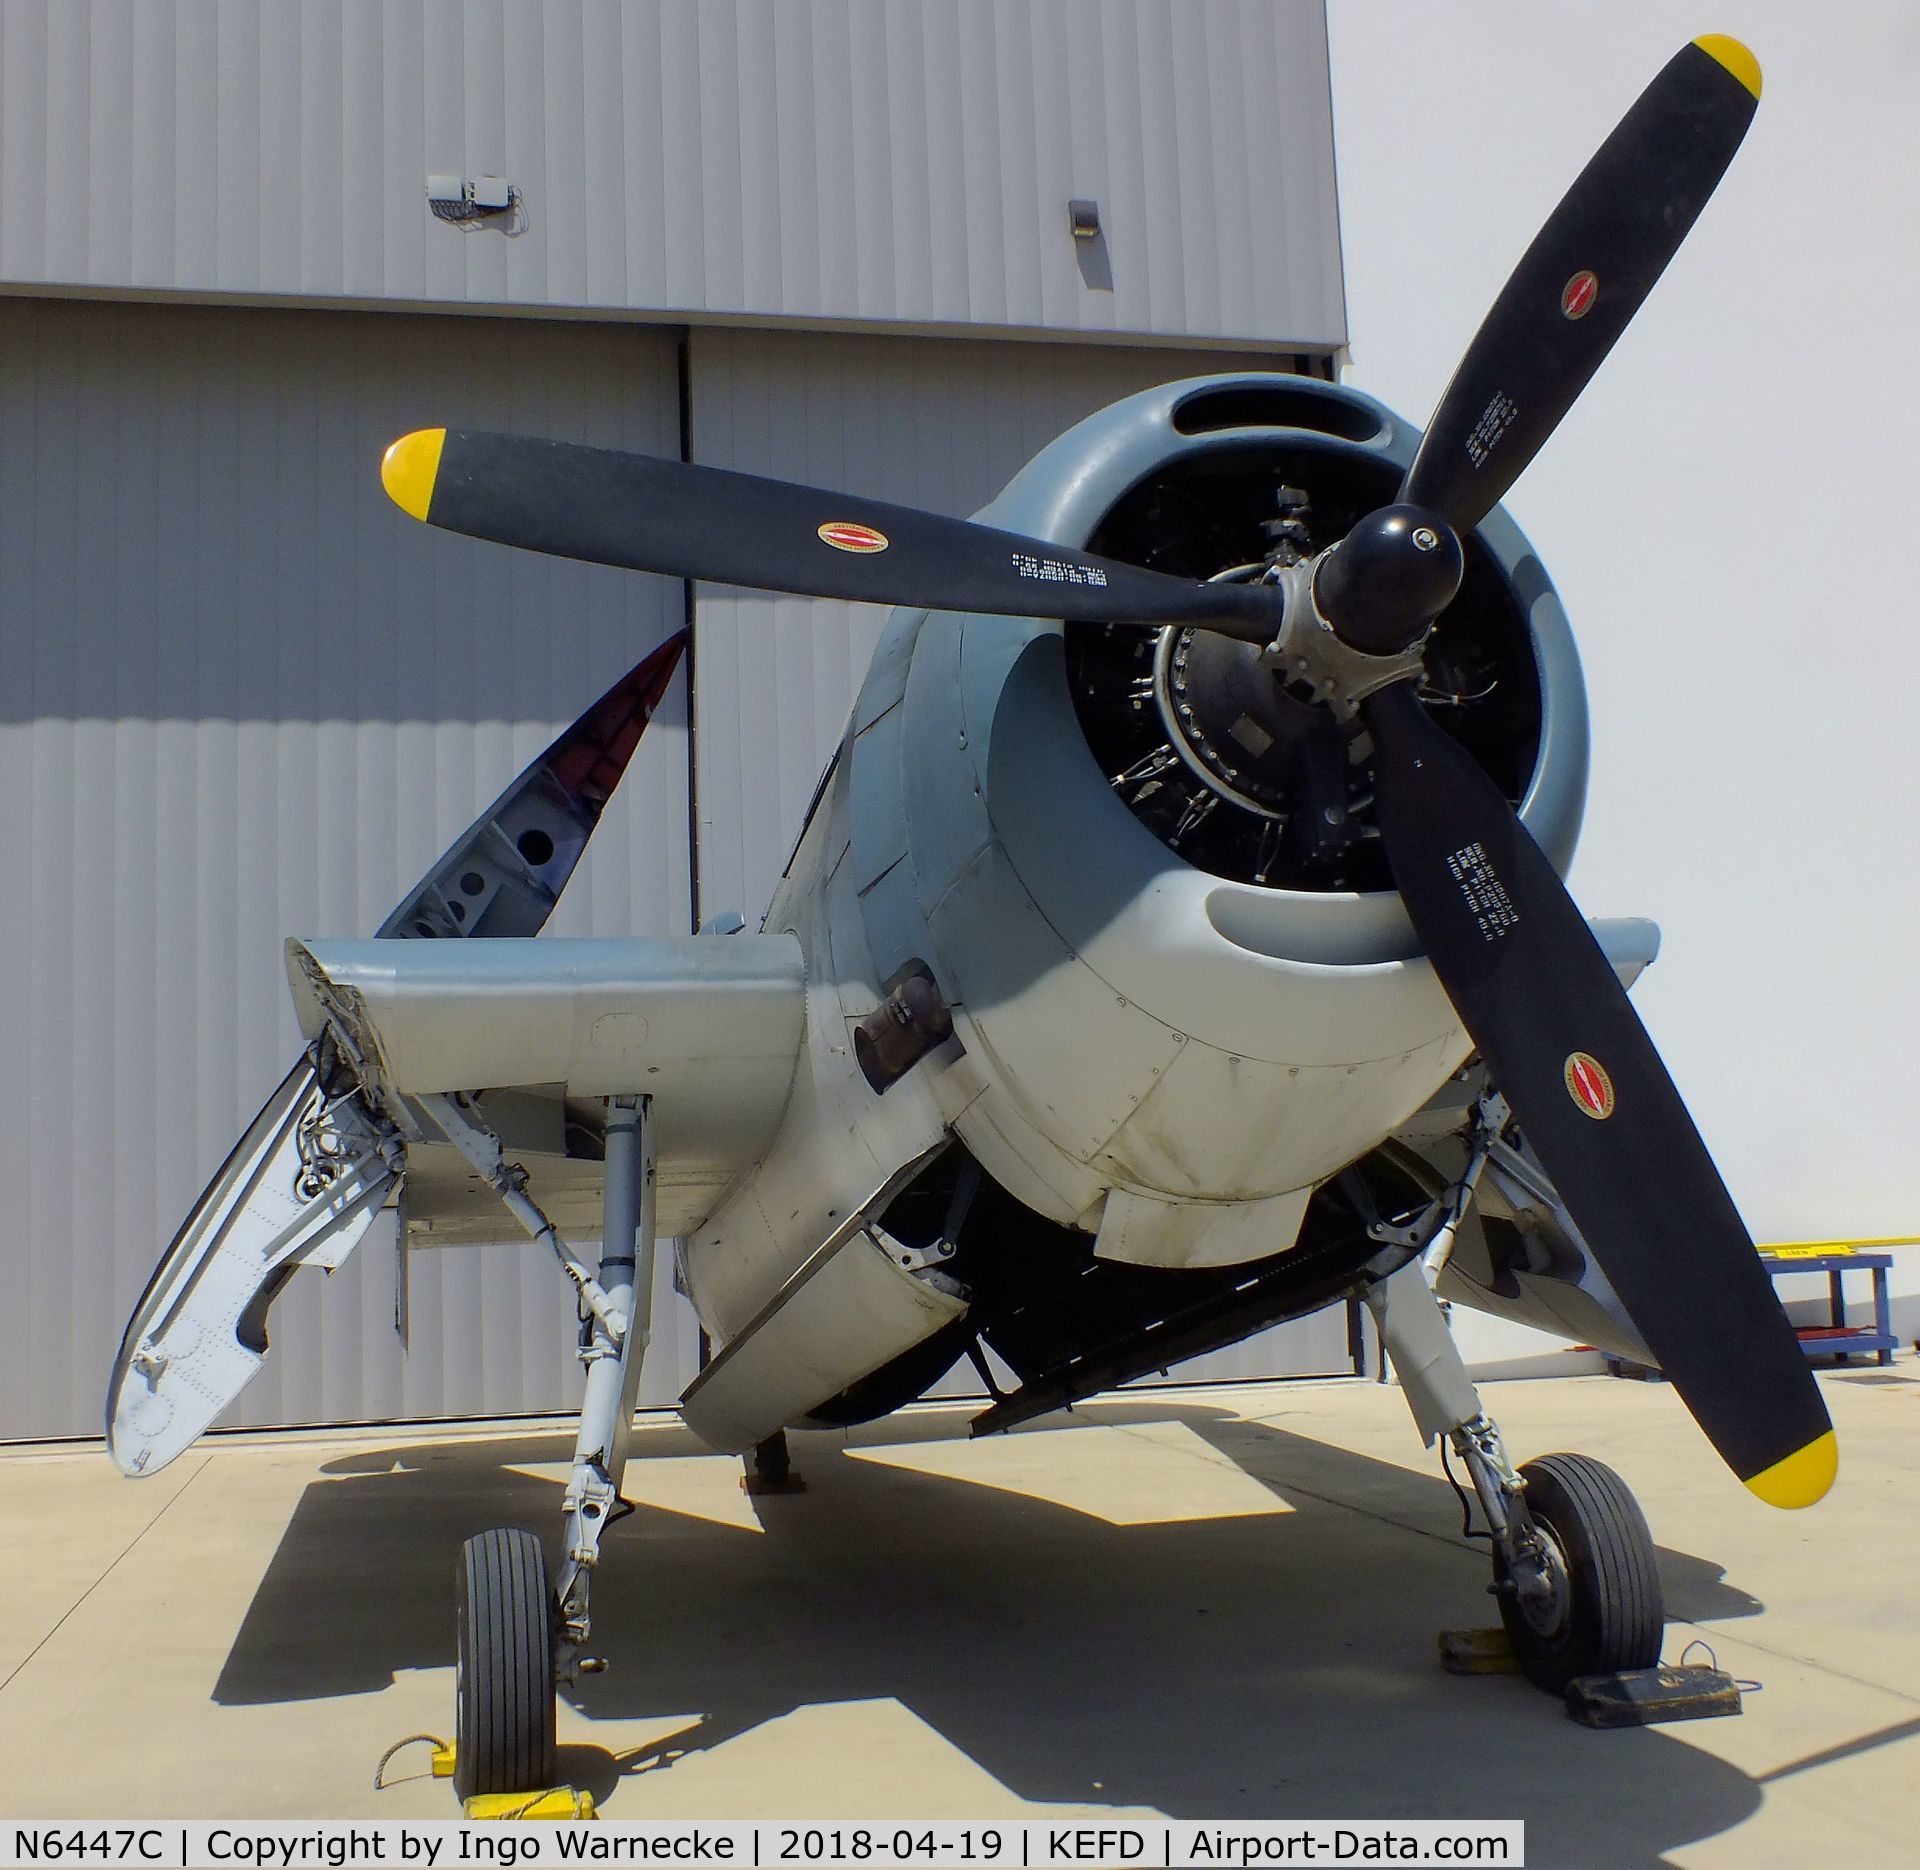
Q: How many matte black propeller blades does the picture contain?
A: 3